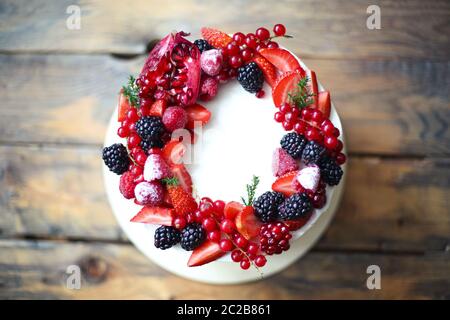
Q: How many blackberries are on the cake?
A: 12